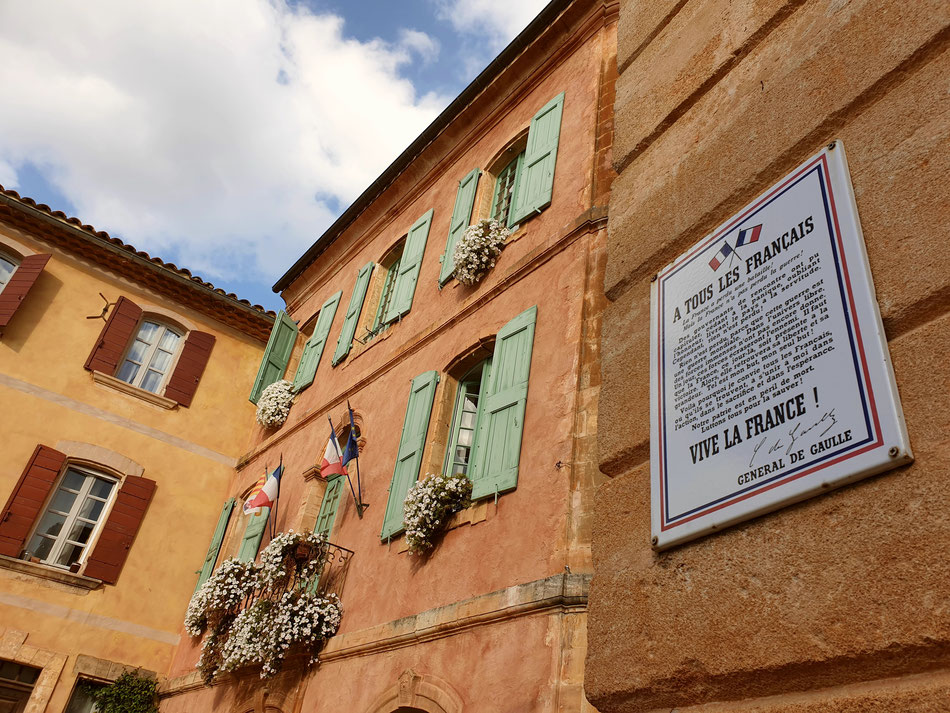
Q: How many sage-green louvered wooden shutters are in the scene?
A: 10